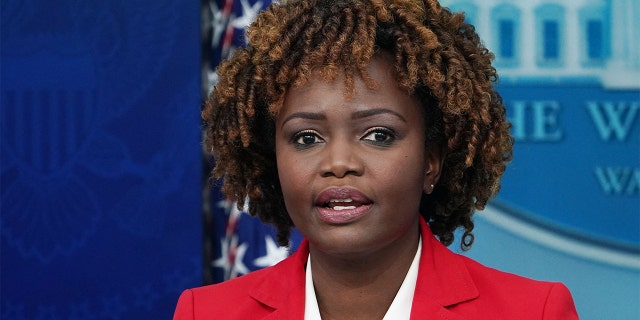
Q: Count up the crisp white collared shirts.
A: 1